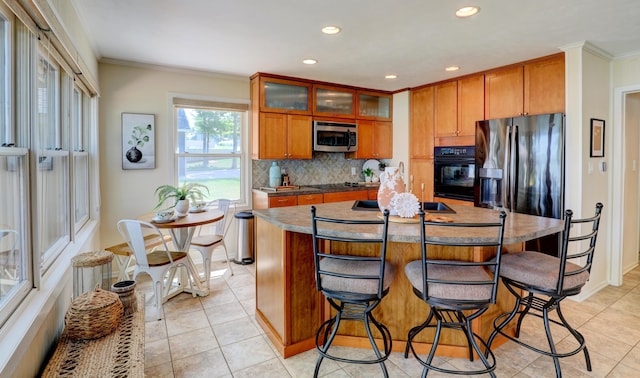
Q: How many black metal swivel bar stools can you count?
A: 3